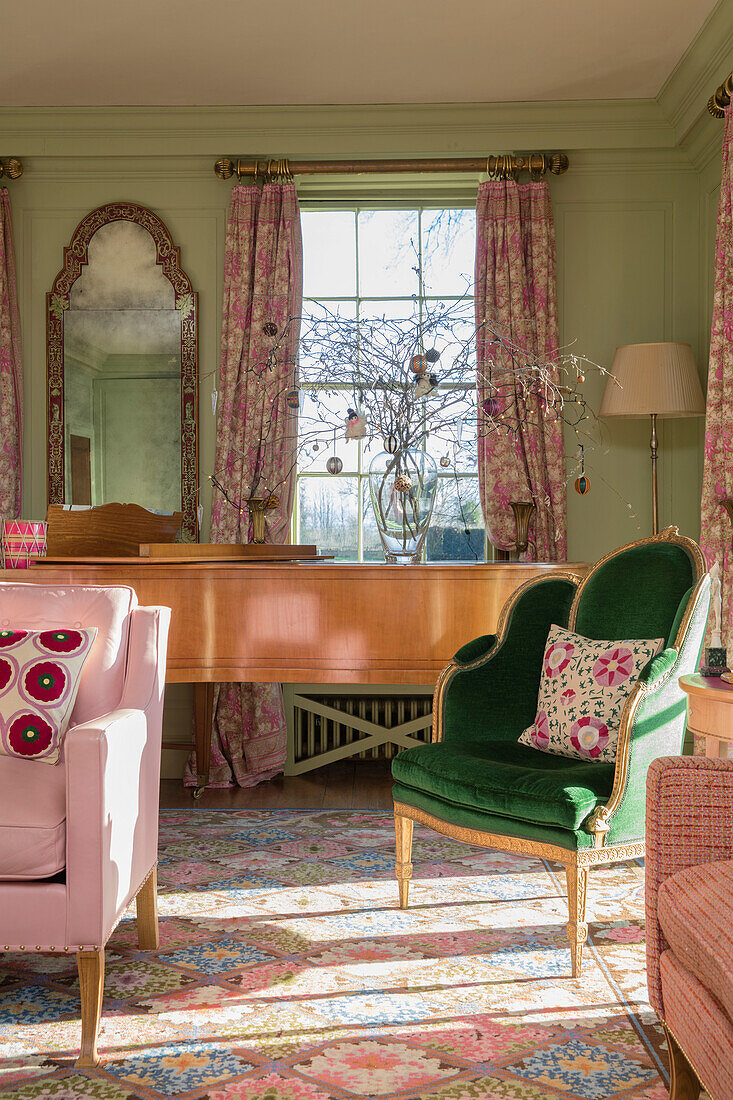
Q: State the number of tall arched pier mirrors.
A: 1